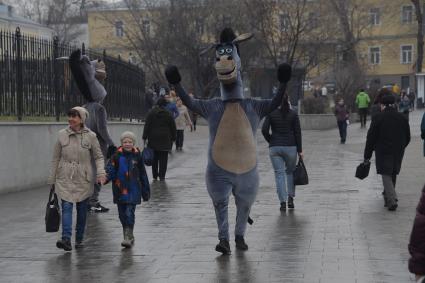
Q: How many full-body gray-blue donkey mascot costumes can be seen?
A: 2